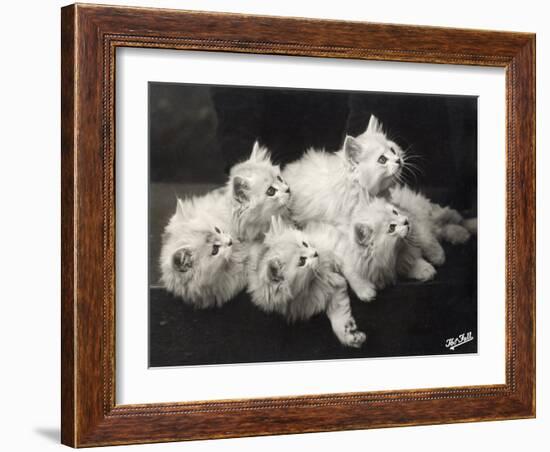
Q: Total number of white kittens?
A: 5